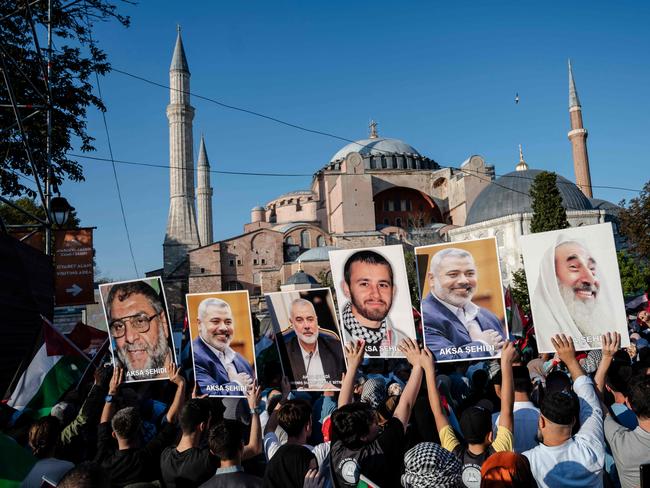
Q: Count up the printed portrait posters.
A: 6